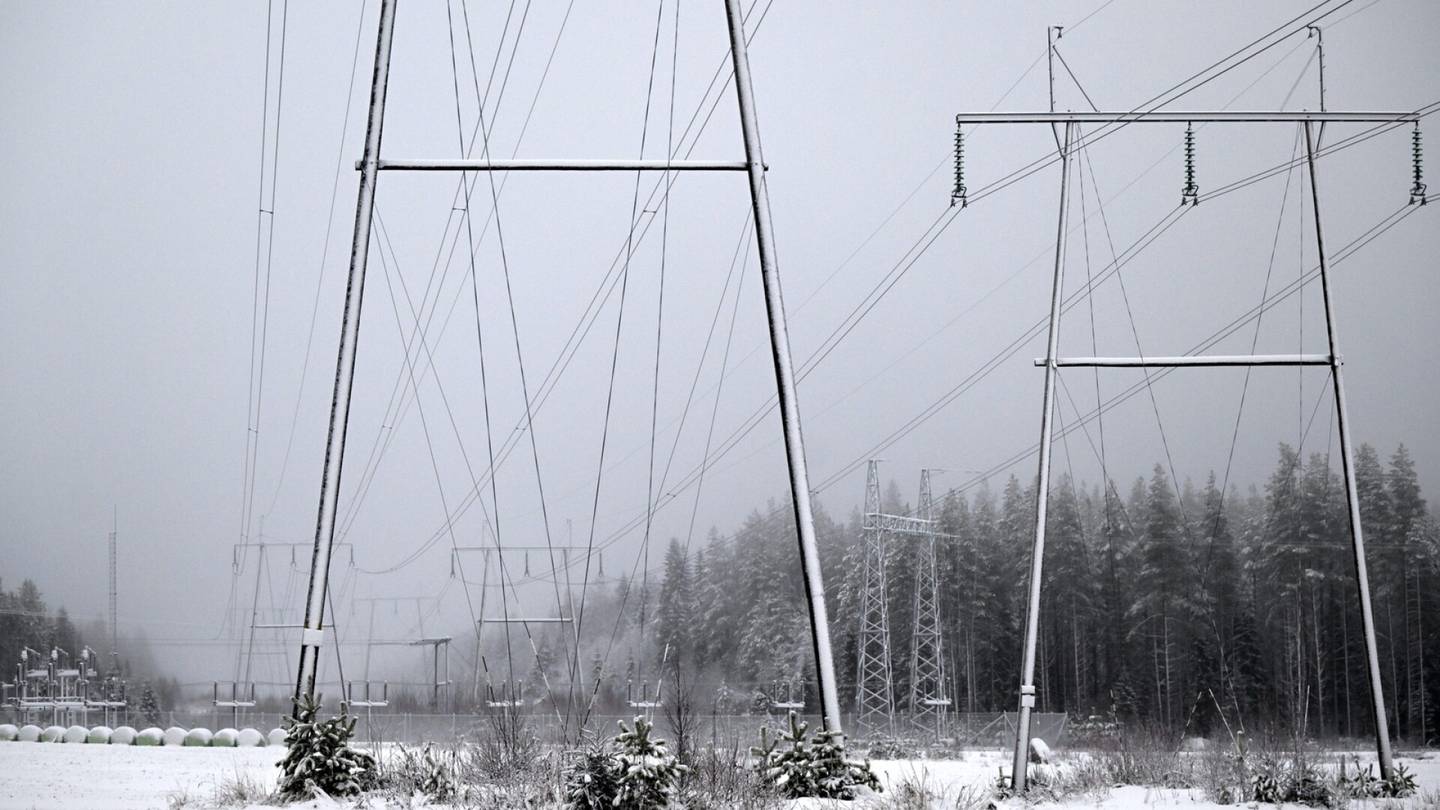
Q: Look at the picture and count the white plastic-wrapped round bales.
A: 12